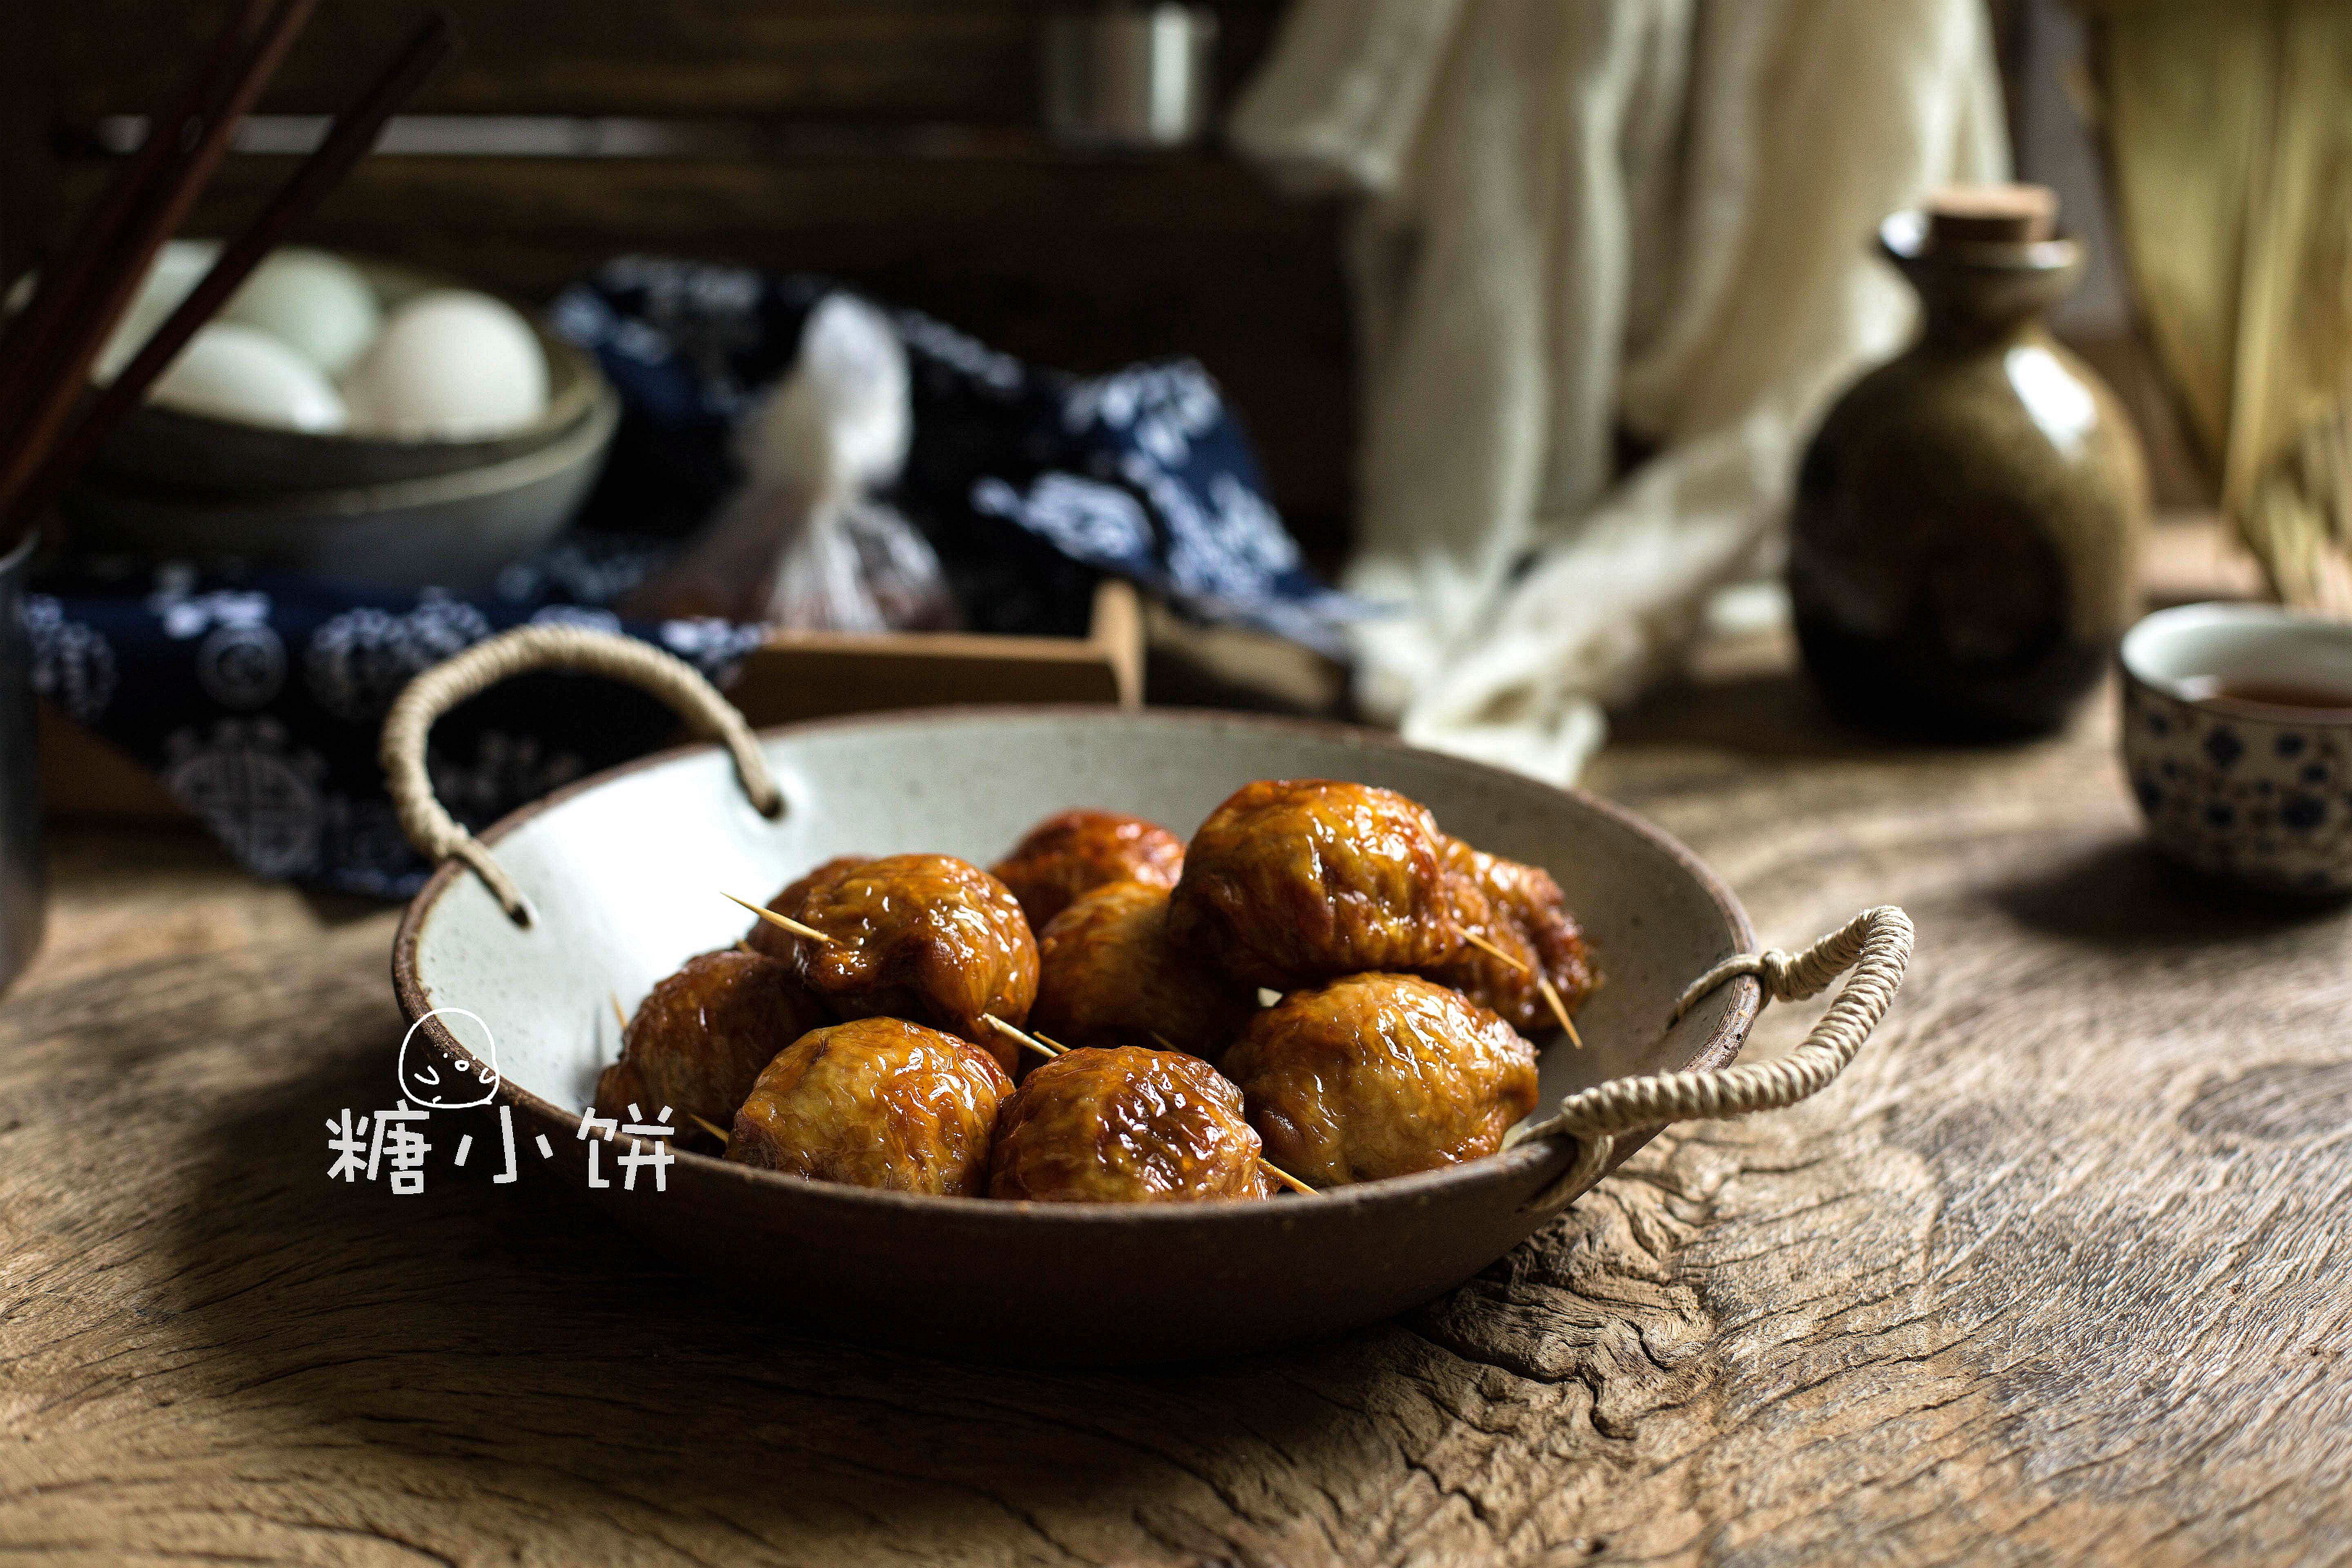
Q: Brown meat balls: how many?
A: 10